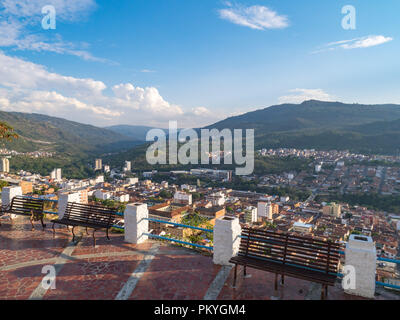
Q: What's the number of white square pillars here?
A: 5